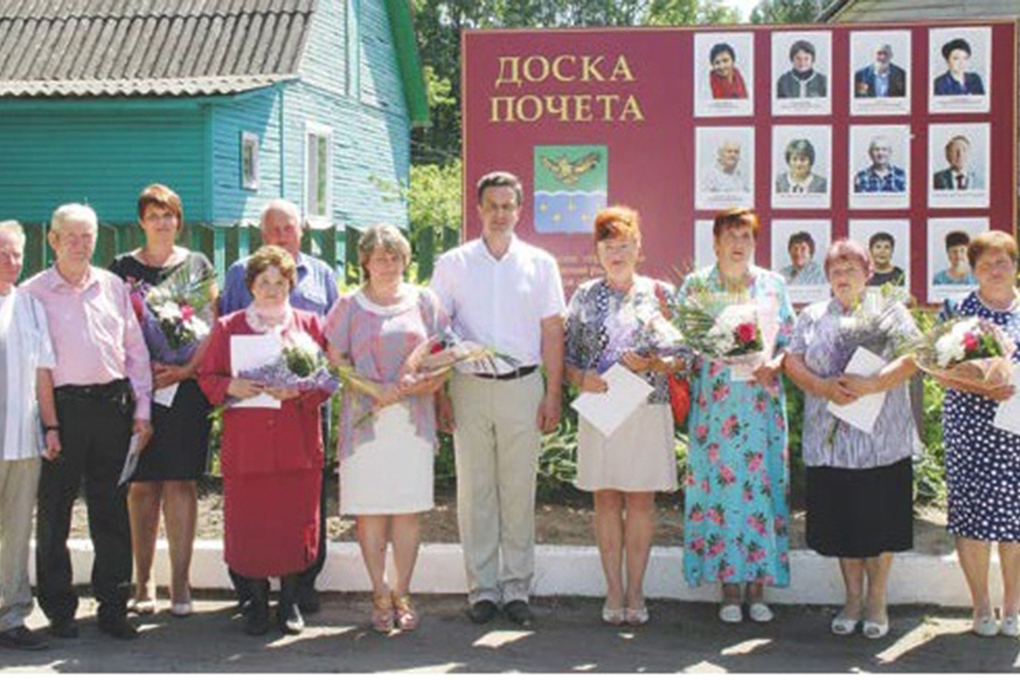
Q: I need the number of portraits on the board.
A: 12